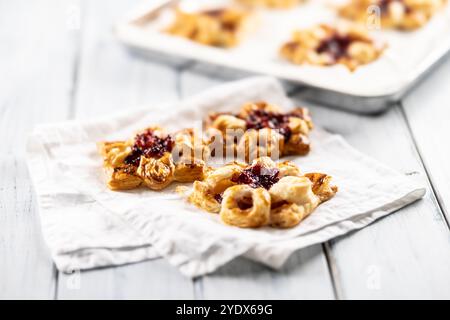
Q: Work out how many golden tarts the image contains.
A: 7